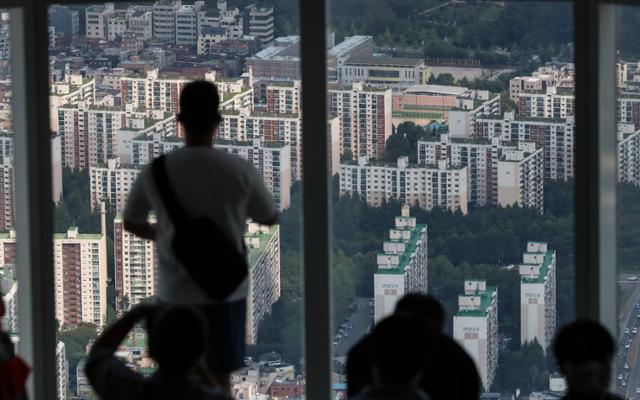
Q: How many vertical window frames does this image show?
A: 3